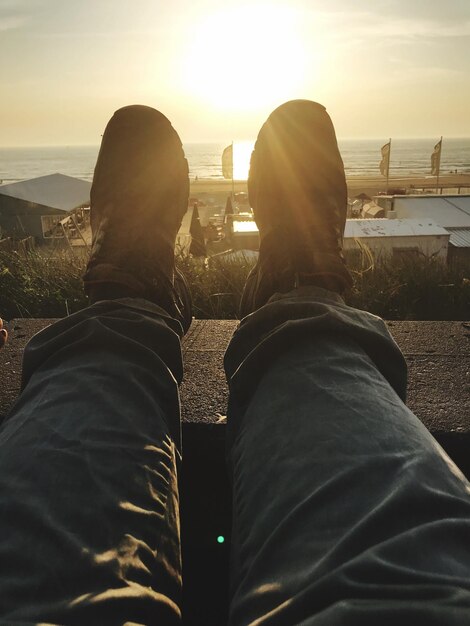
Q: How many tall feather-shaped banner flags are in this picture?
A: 3